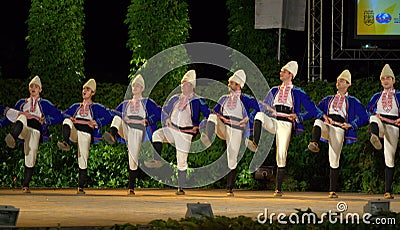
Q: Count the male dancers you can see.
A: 8